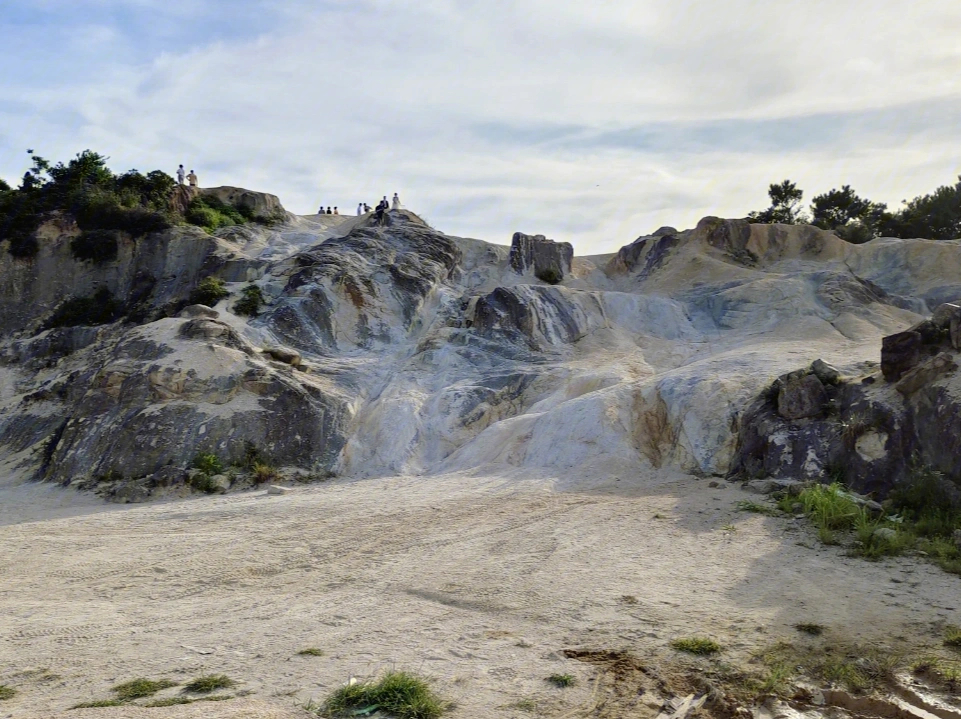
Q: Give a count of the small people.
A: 10